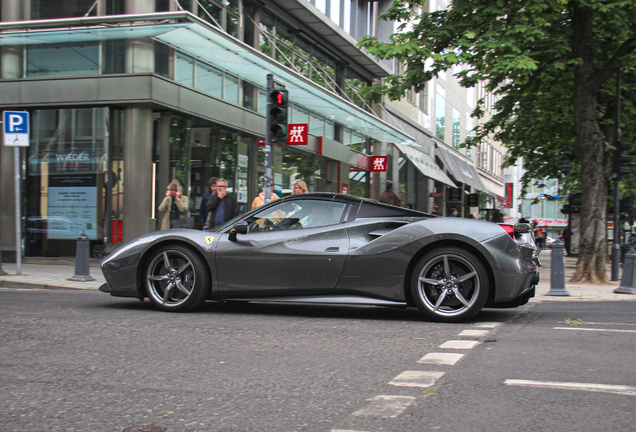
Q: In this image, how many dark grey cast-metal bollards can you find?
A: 3